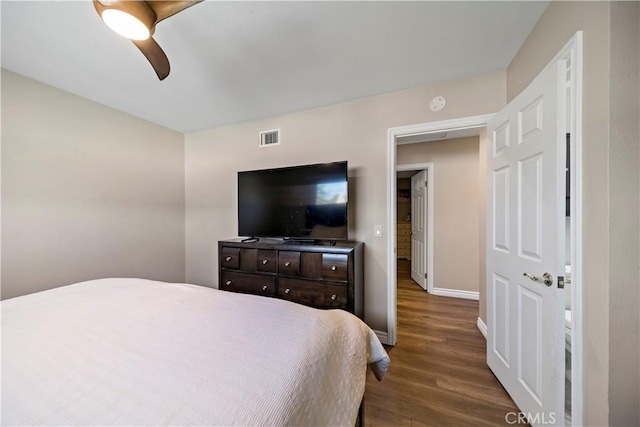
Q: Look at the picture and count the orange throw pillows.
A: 0